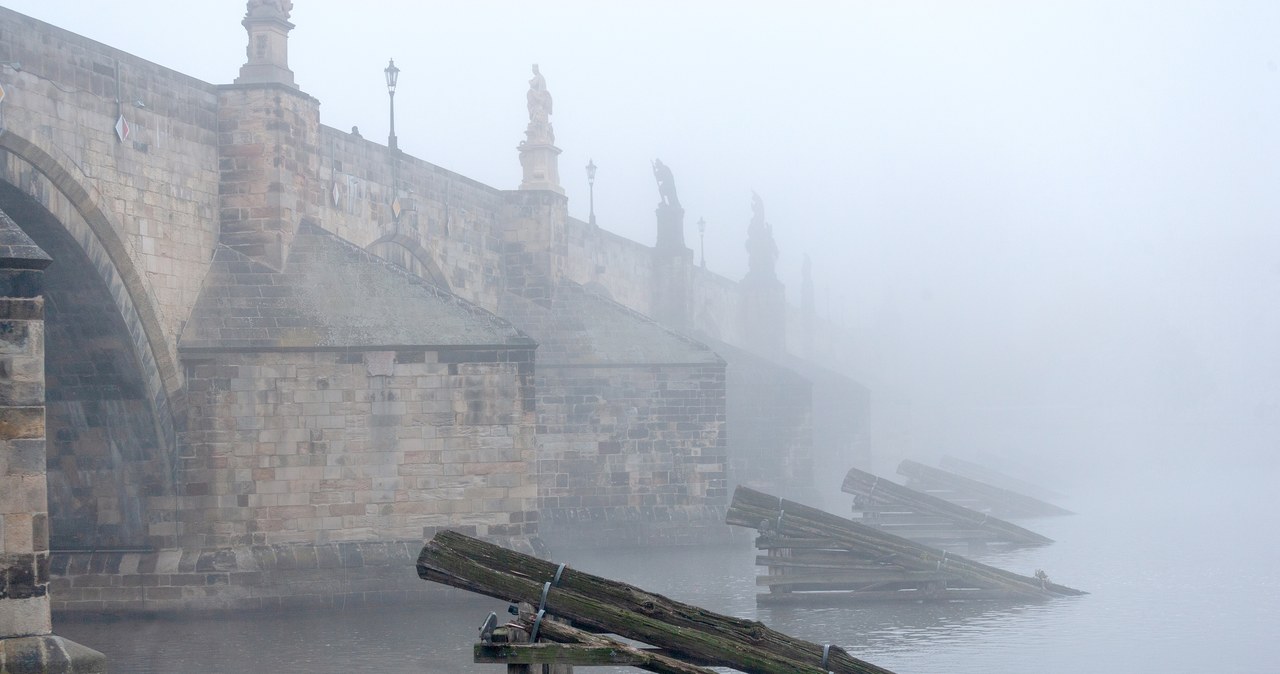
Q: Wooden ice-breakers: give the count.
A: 5